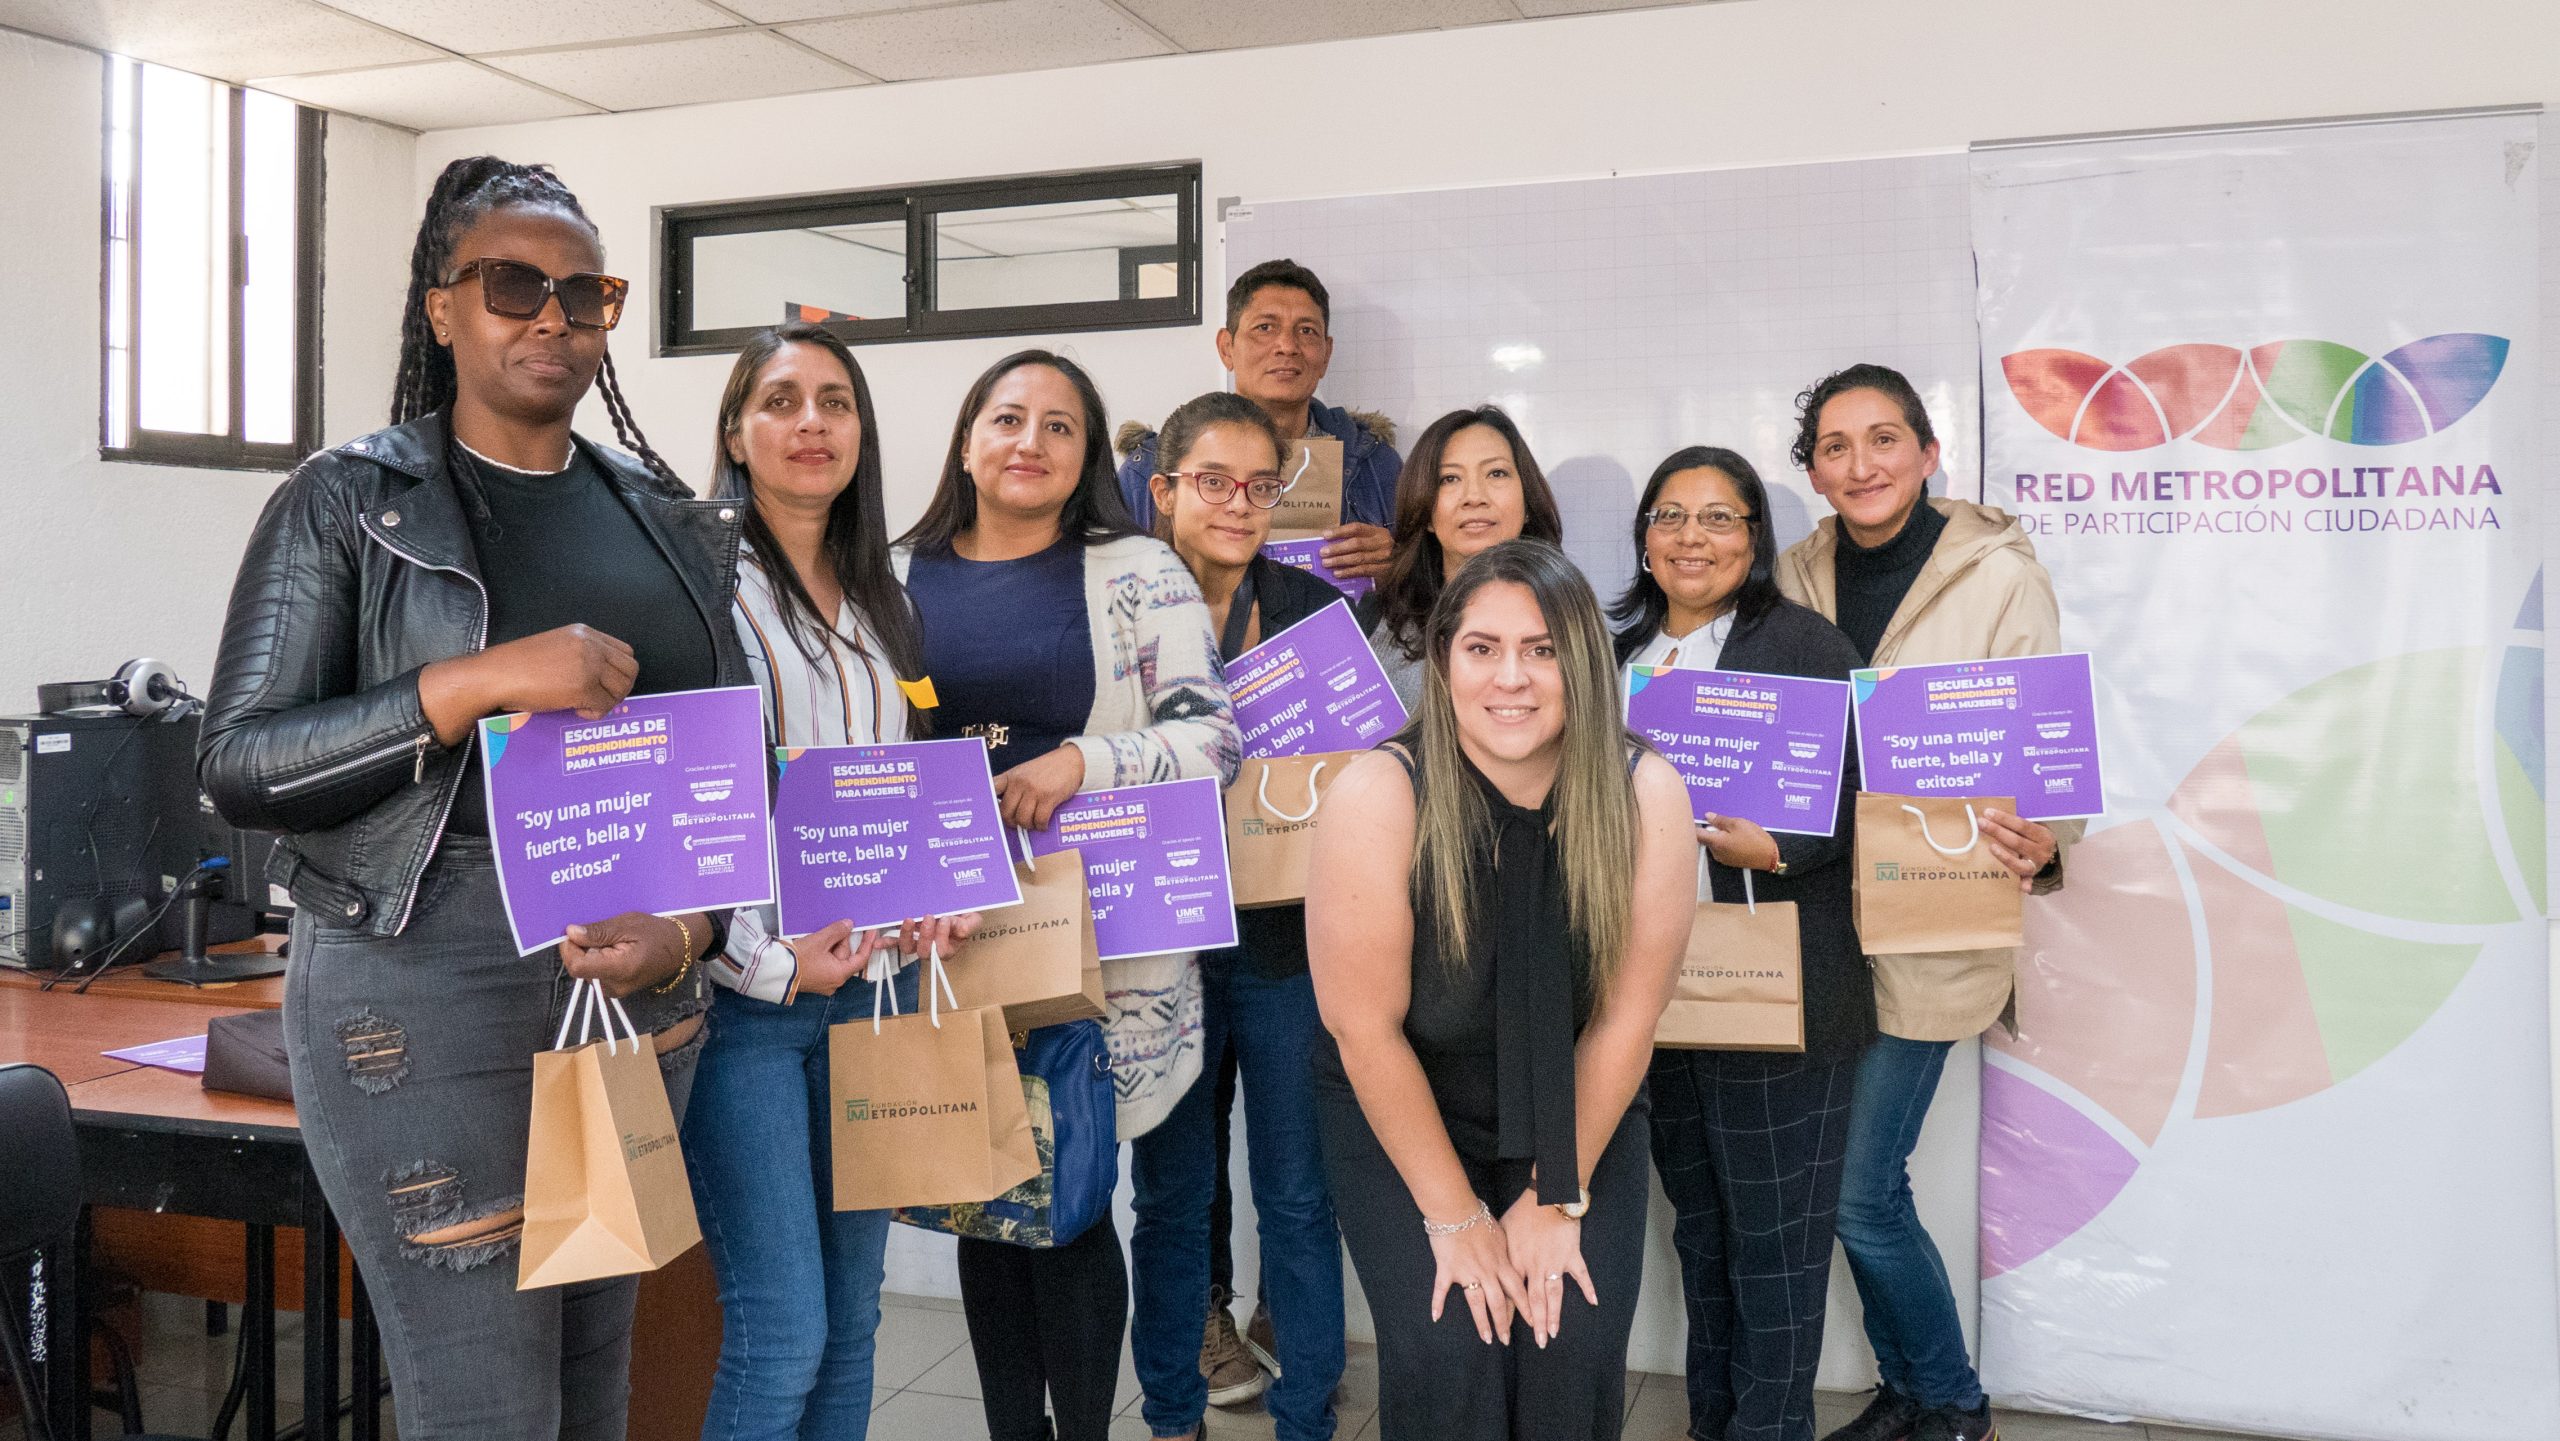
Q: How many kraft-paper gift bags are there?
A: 7